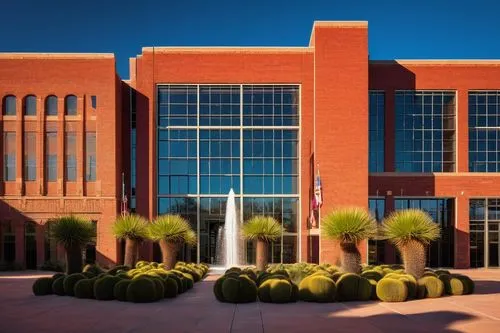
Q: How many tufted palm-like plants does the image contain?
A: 6